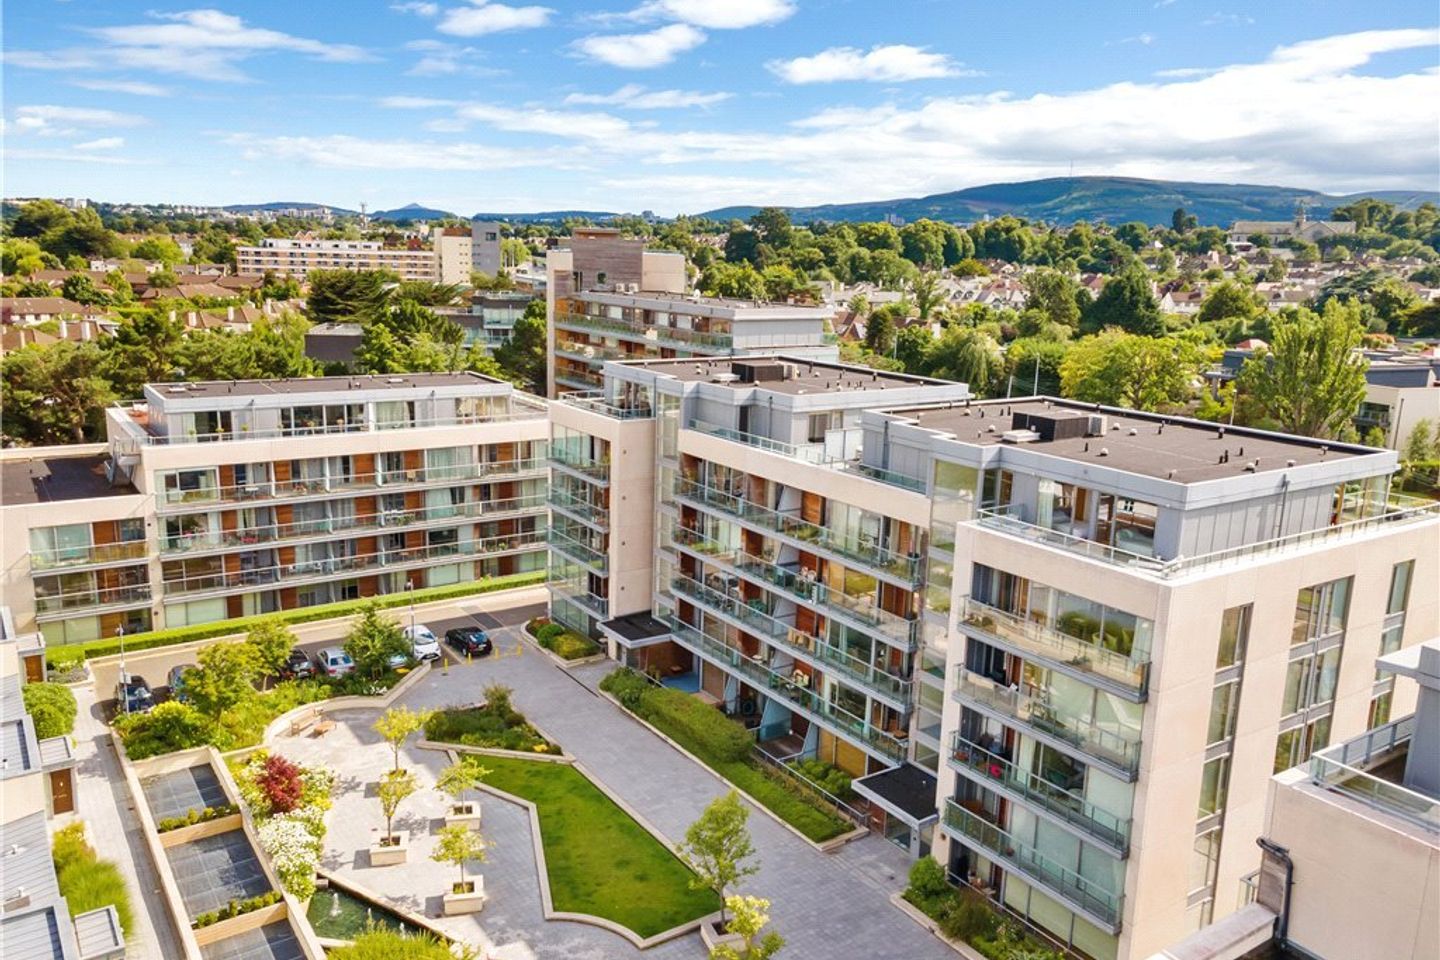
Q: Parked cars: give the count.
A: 7